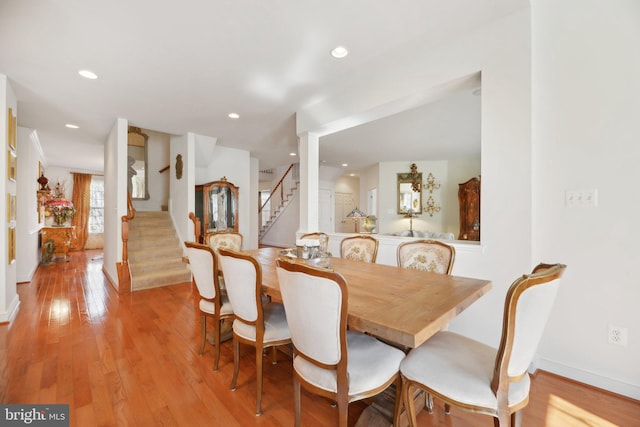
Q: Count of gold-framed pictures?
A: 4